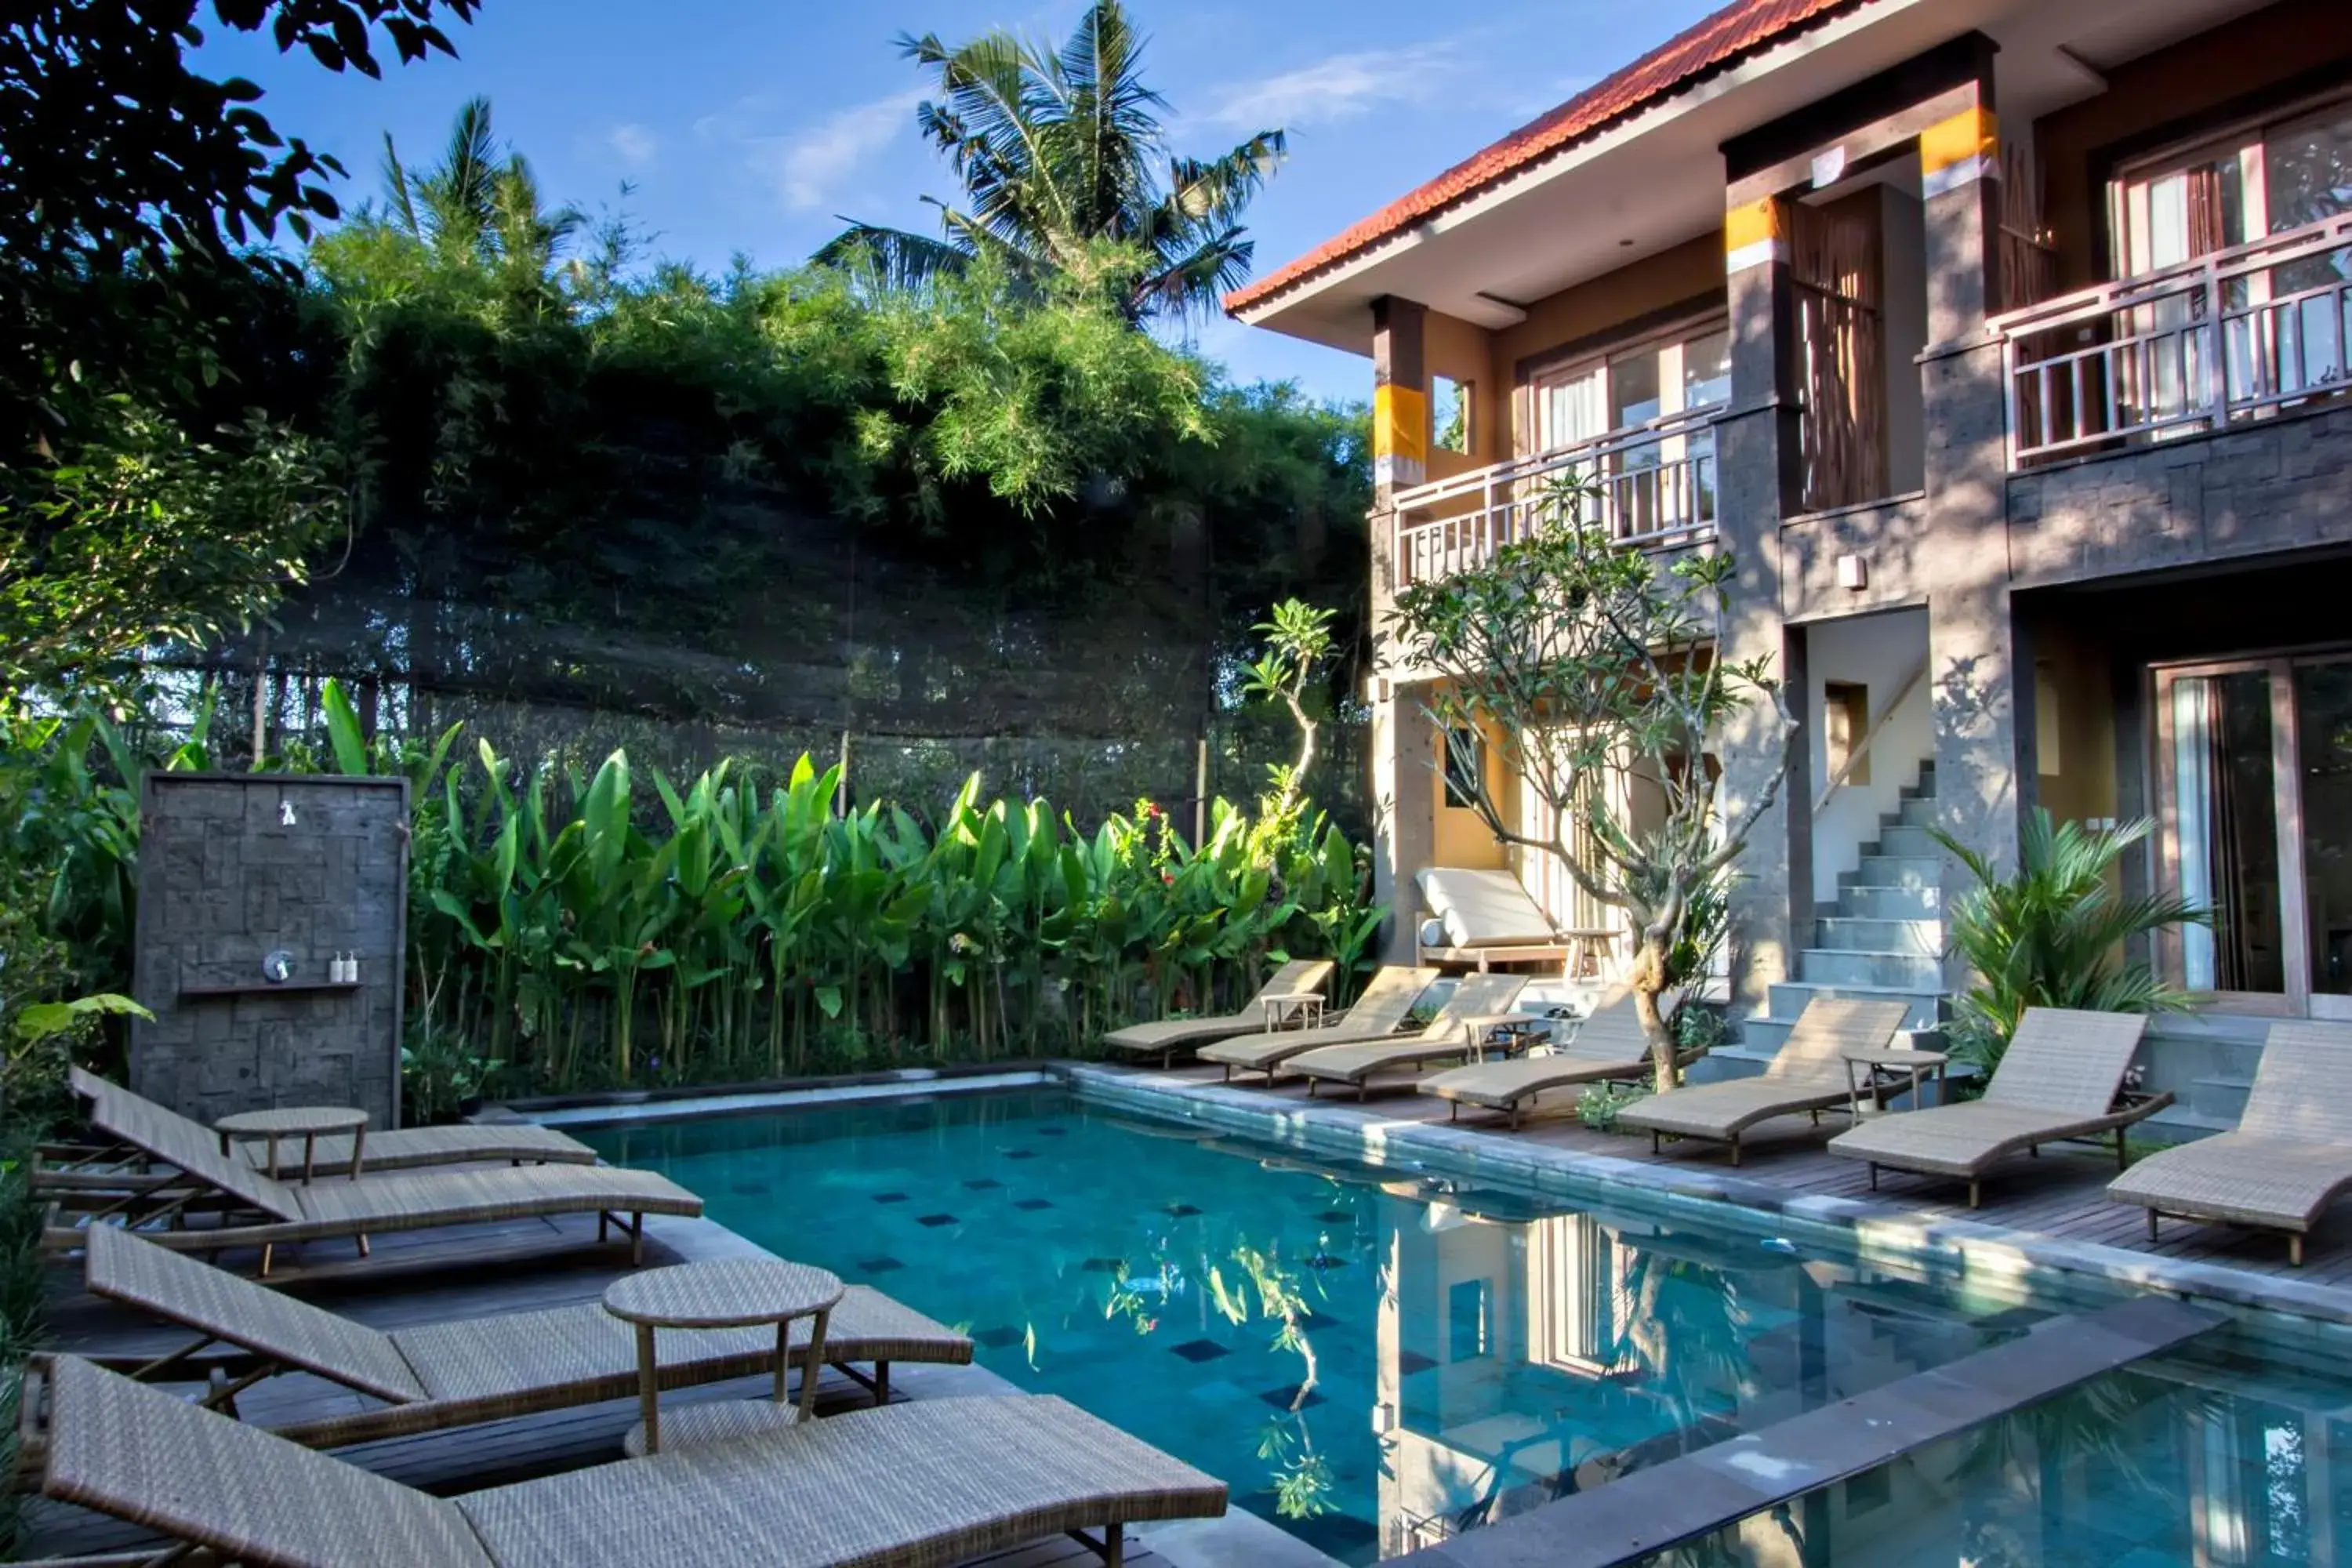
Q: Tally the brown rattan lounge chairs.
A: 11